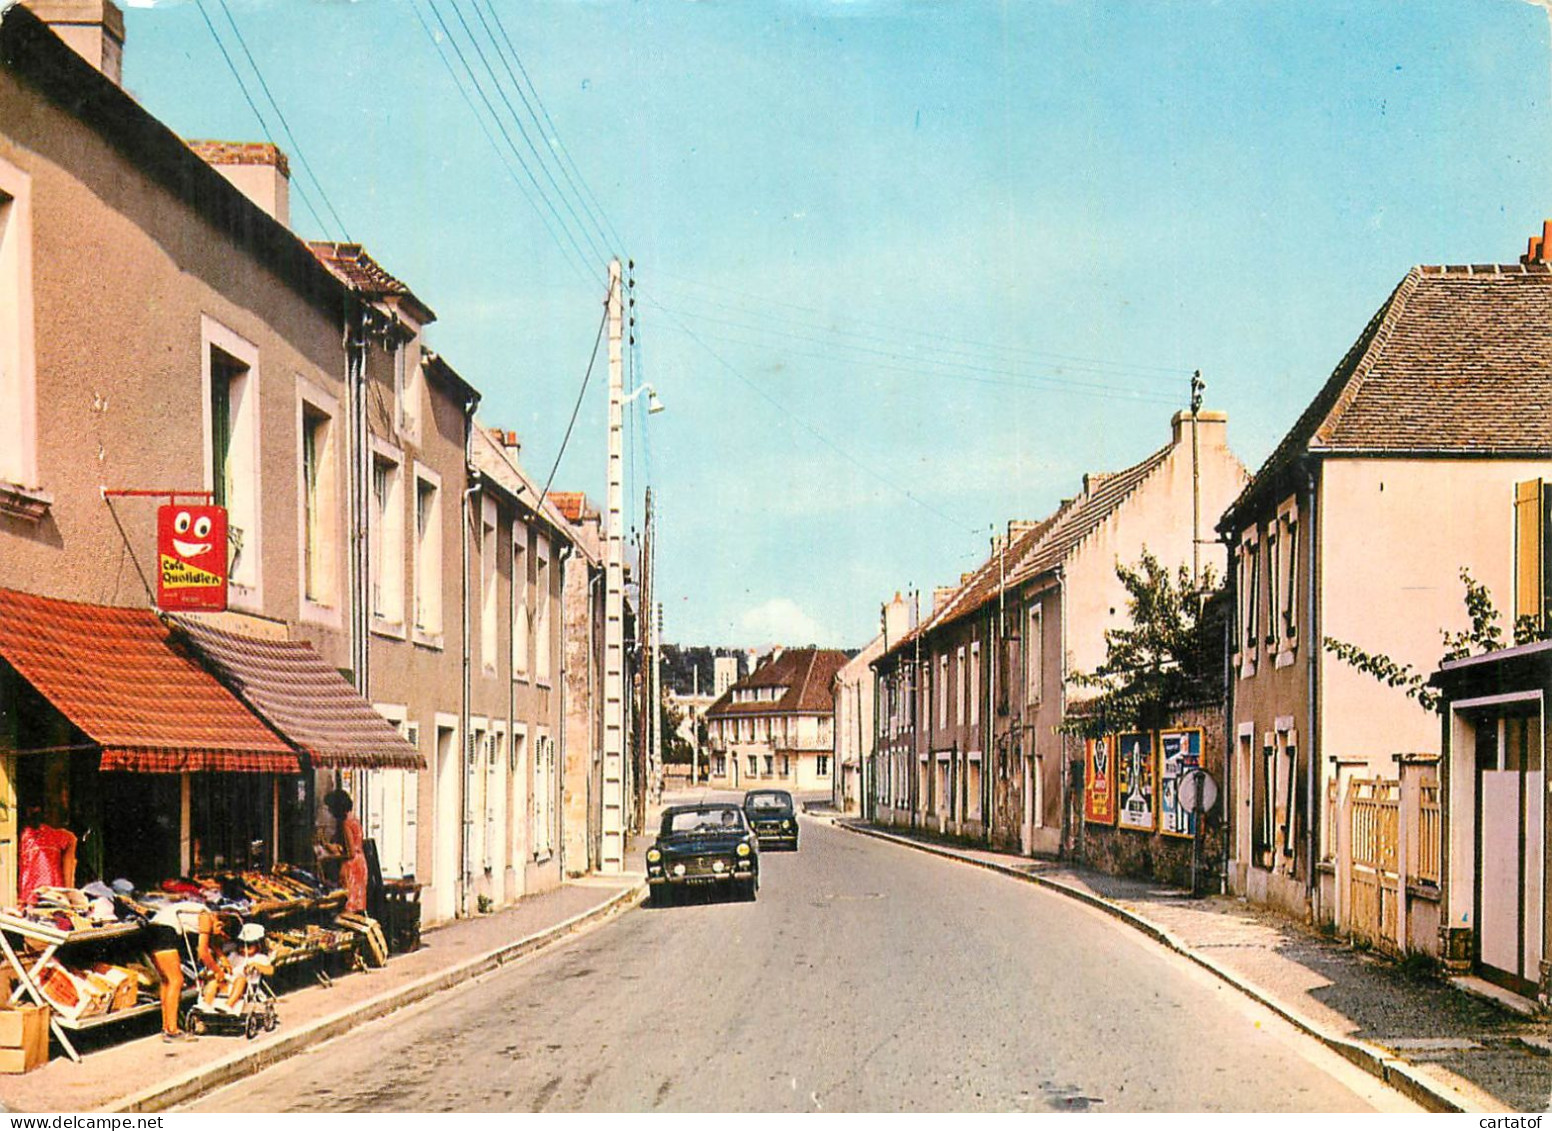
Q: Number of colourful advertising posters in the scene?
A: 3